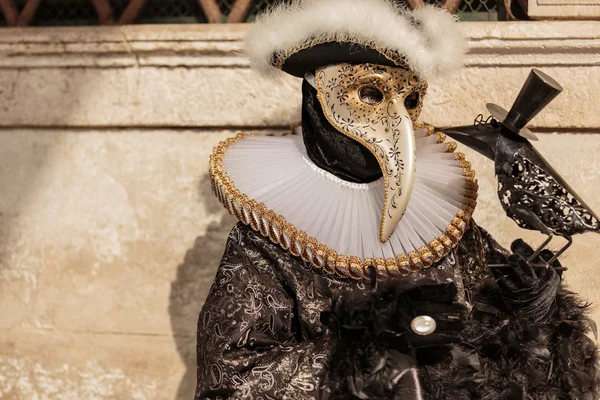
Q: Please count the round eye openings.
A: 2